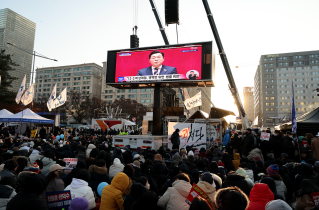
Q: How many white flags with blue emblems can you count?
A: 4